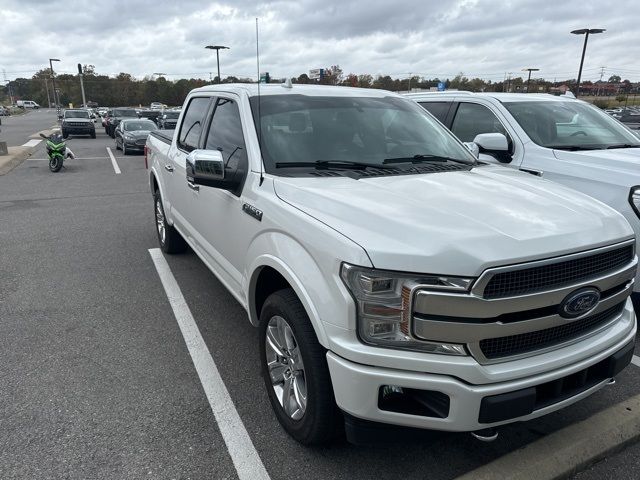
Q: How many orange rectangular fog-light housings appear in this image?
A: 0